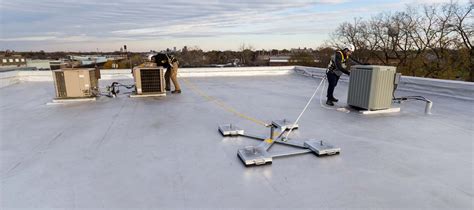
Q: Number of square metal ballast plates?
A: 4